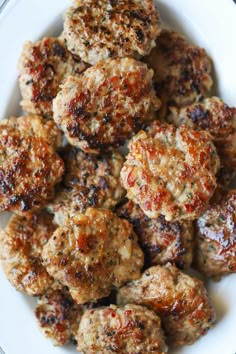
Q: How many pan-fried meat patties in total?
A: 15